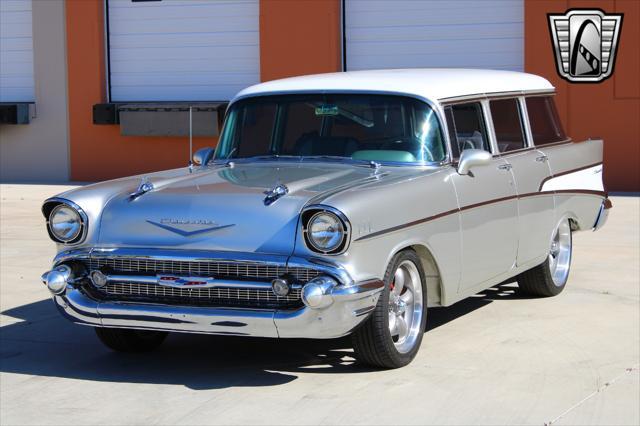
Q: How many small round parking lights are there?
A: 2